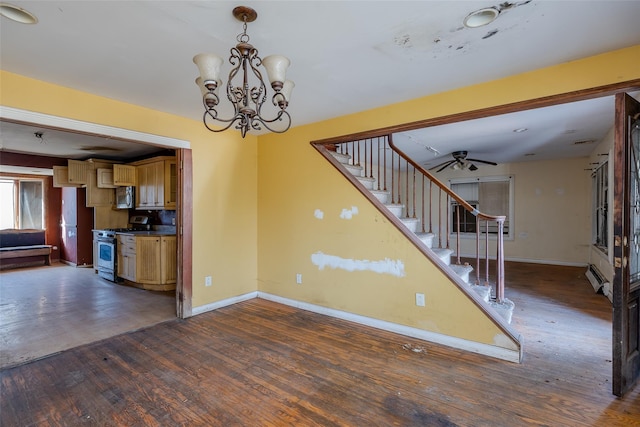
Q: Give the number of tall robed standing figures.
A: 0